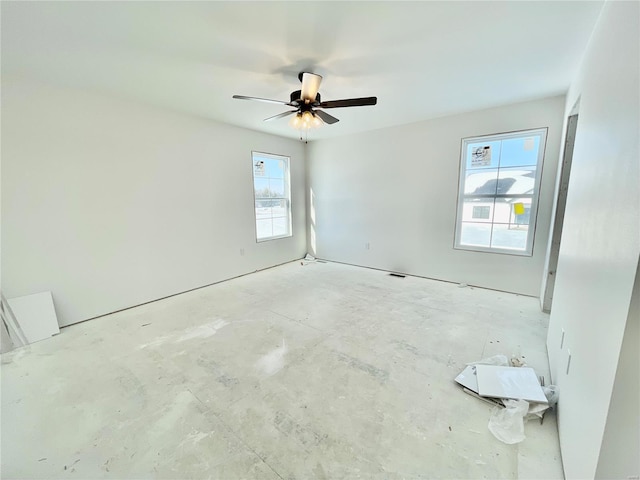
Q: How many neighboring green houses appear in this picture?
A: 0